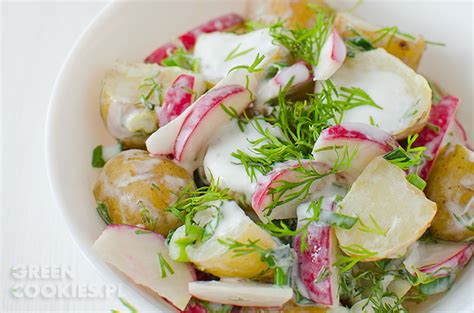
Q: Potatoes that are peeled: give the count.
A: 0